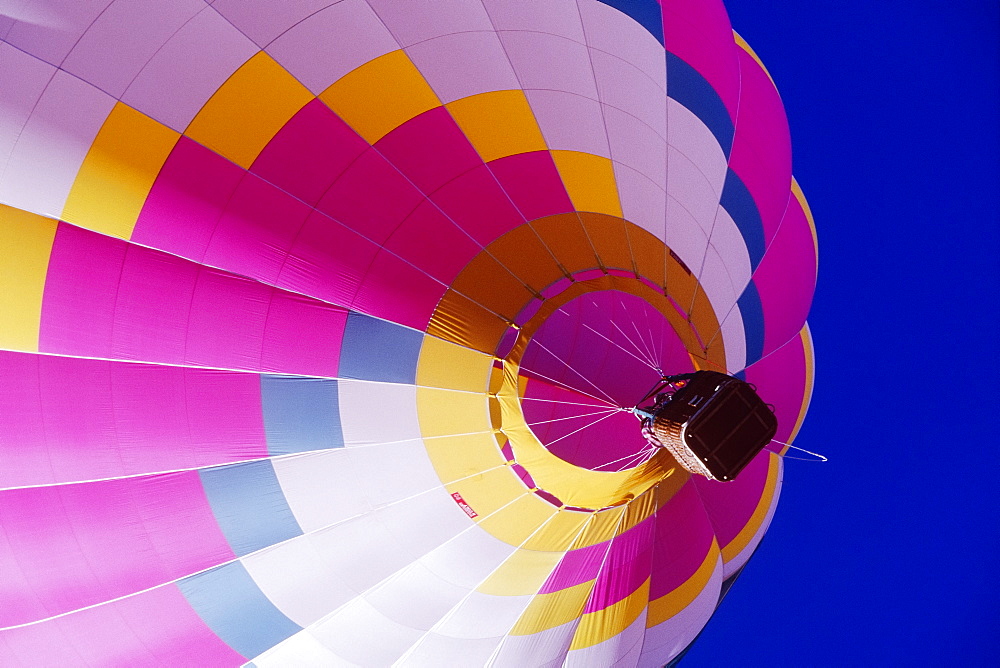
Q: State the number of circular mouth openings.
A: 1